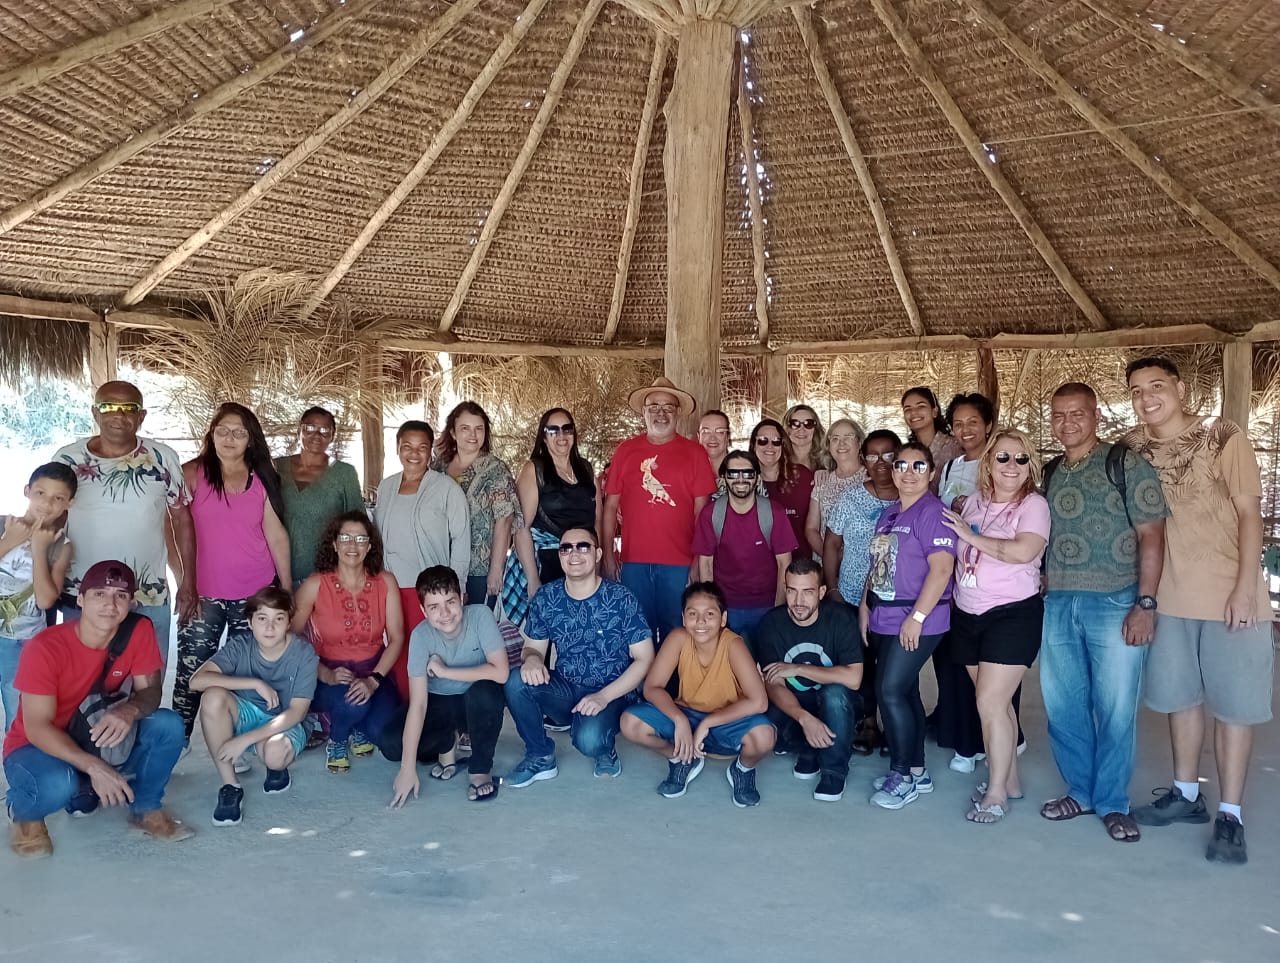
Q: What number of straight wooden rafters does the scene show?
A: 11